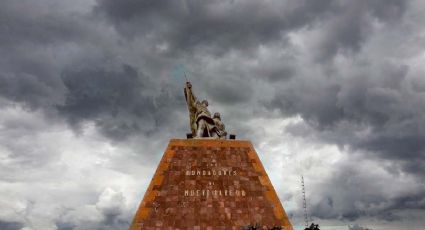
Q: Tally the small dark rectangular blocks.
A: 2